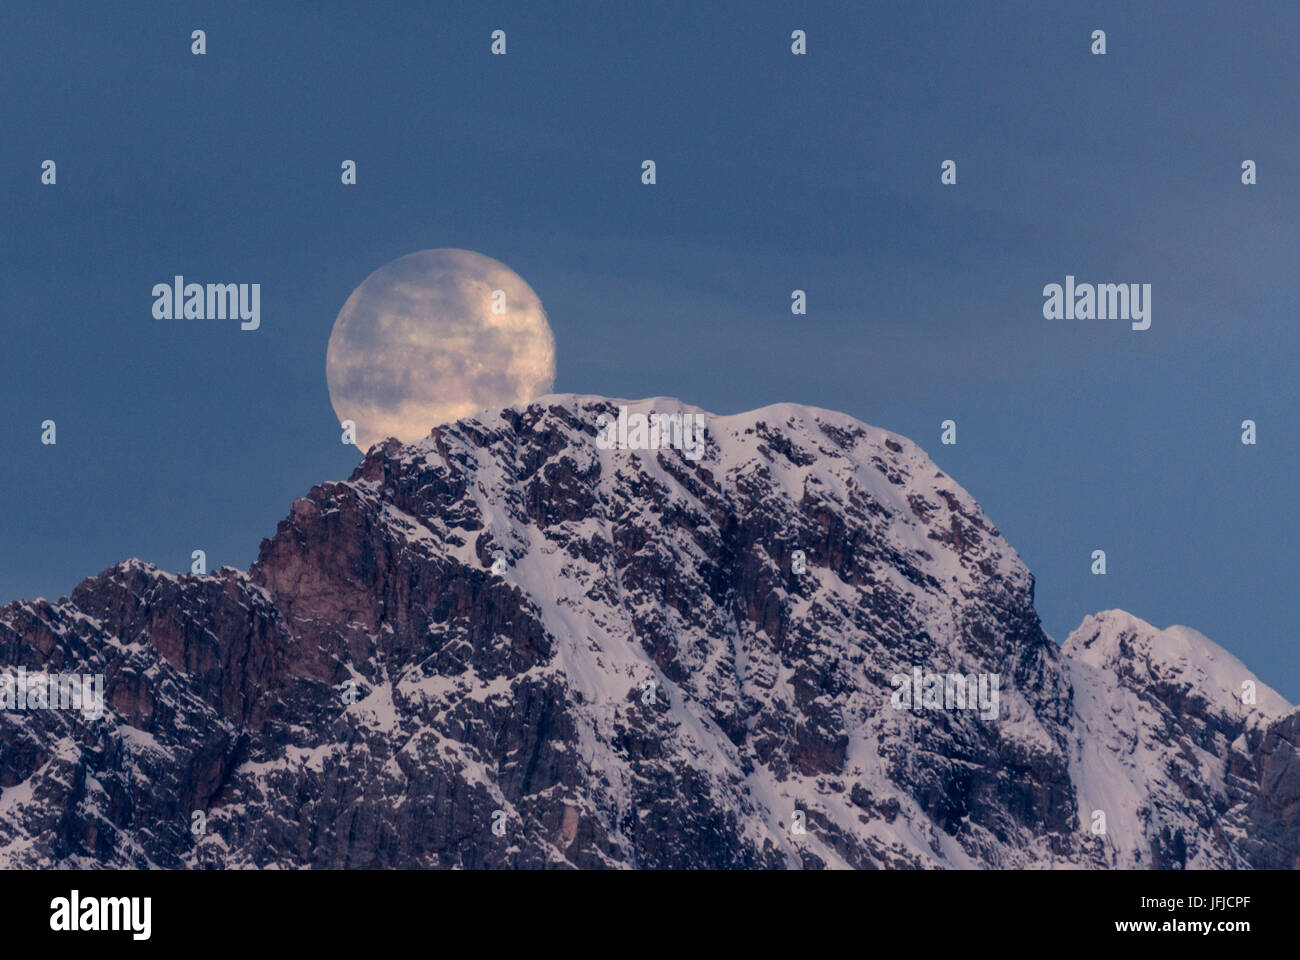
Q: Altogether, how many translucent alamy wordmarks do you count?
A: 5